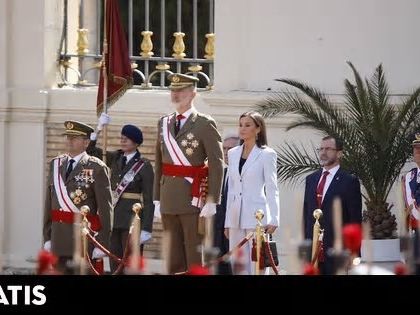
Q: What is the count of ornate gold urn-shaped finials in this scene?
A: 4